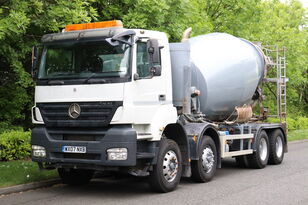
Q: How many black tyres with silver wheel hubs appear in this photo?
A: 4